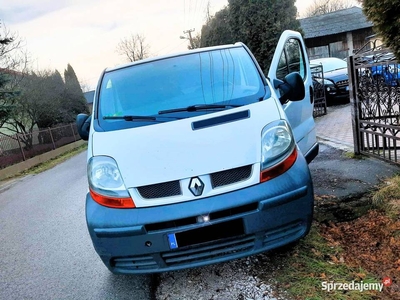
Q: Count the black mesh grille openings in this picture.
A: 2